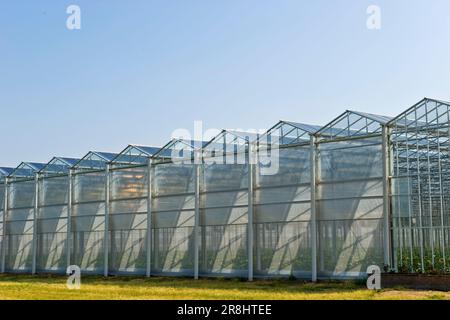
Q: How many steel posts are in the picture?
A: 9